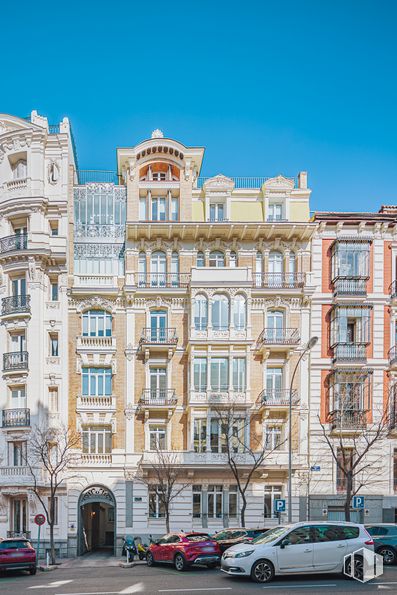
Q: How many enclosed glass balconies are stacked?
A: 3